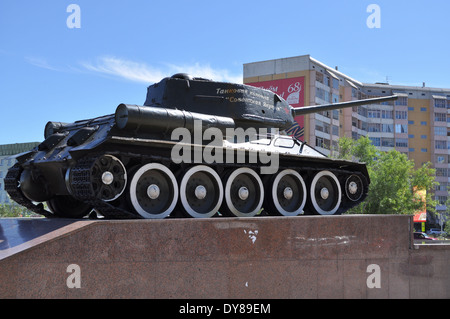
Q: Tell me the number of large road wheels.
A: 5